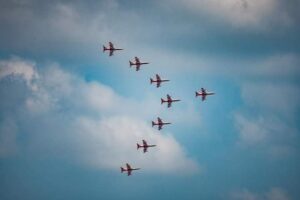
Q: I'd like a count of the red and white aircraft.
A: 8